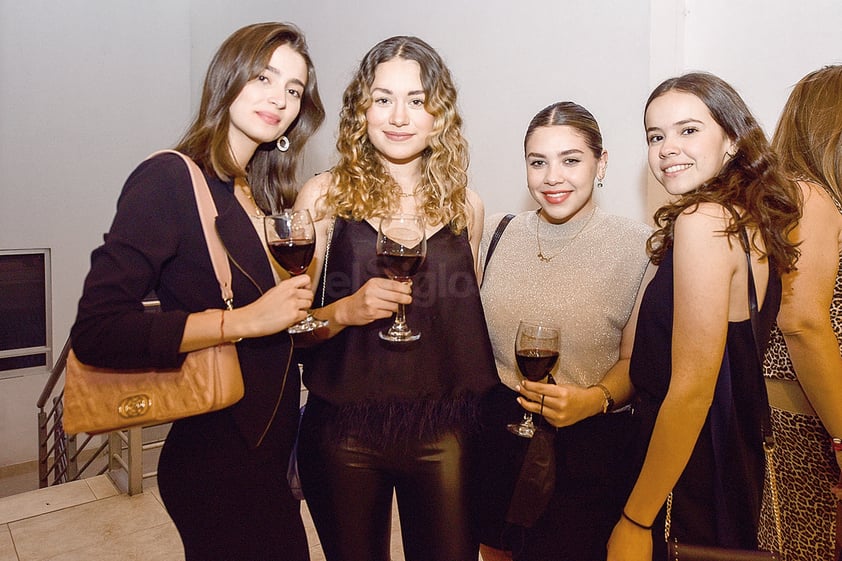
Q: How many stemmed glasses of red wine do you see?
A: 3